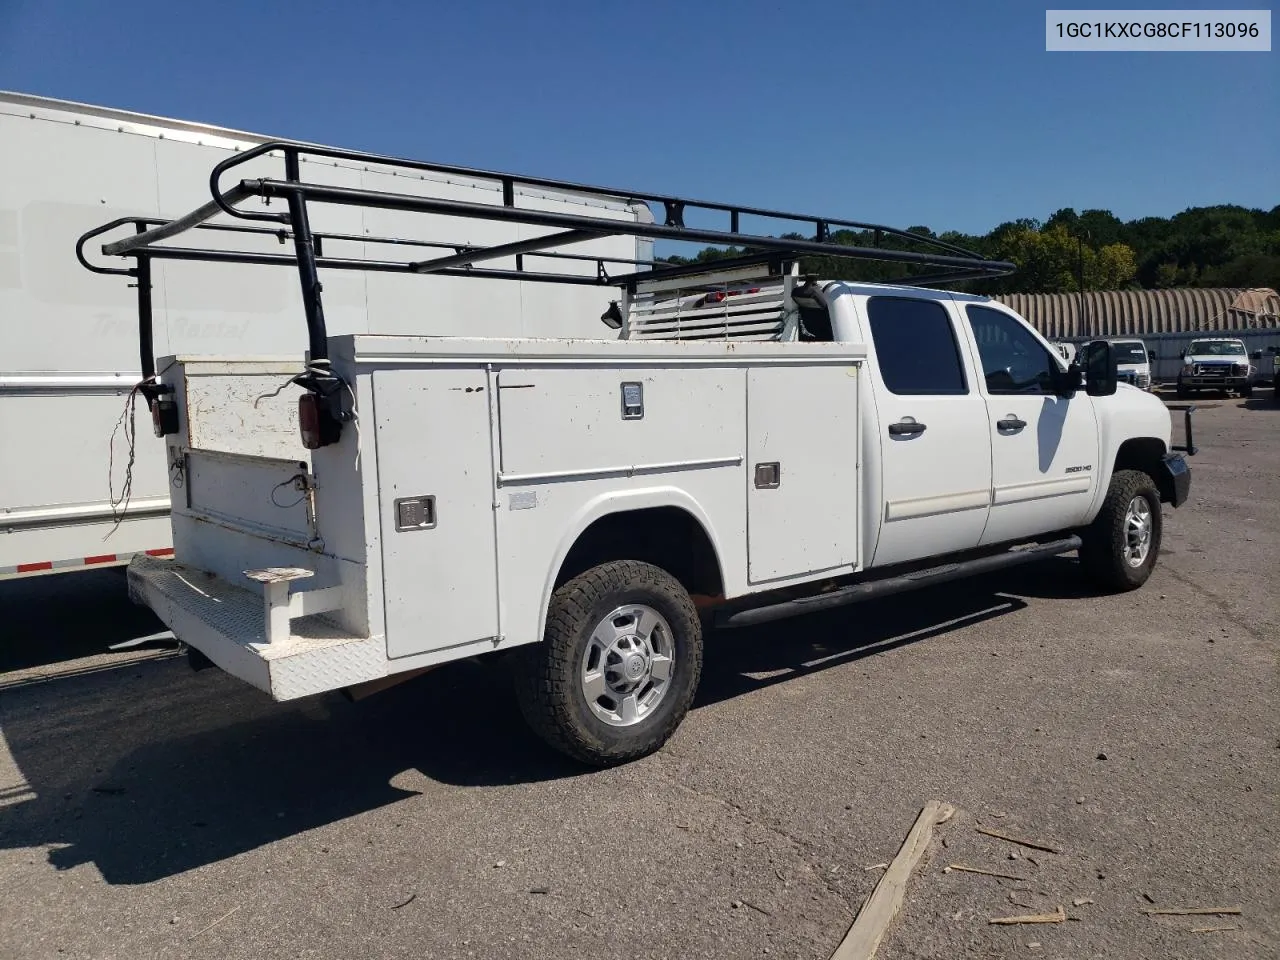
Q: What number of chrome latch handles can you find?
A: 3